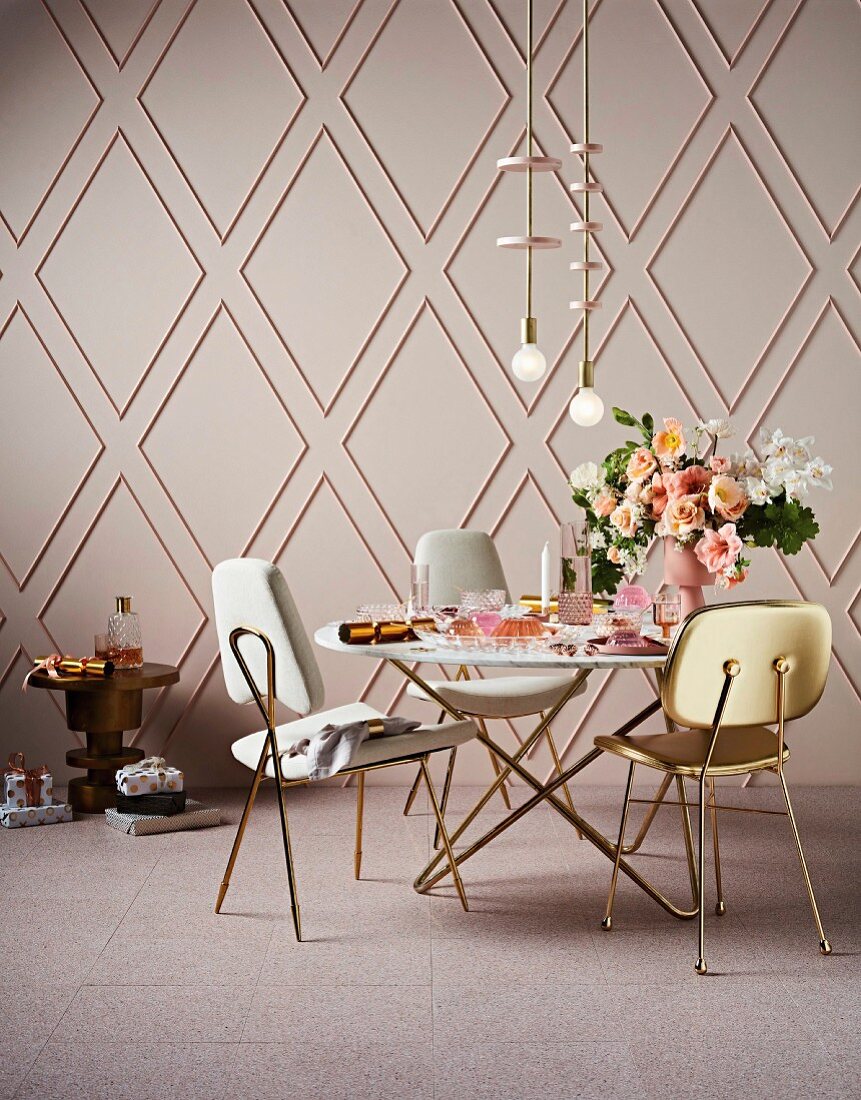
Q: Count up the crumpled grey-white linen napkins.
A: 1